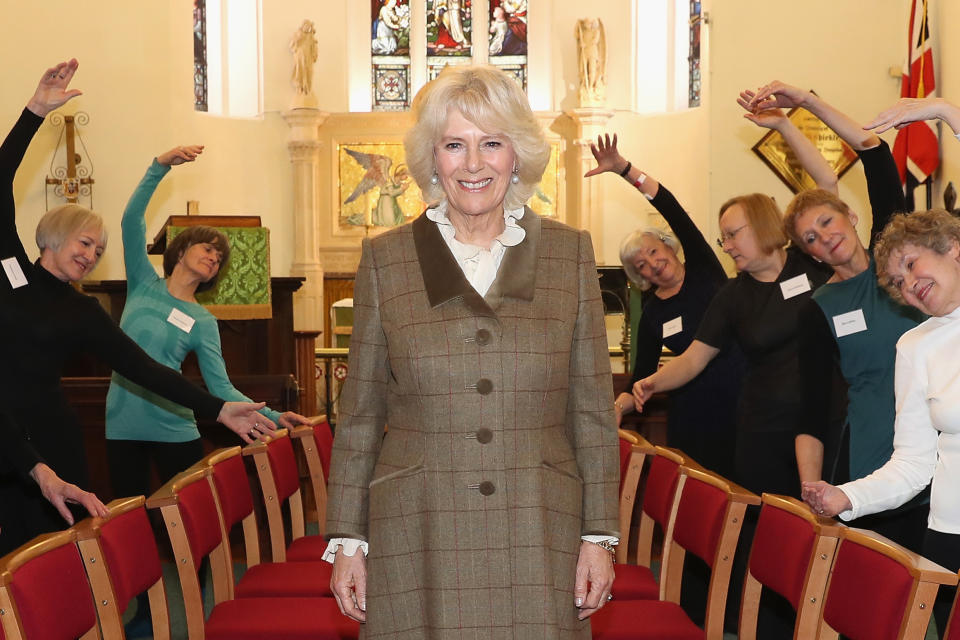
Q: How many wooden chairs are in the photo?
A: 12